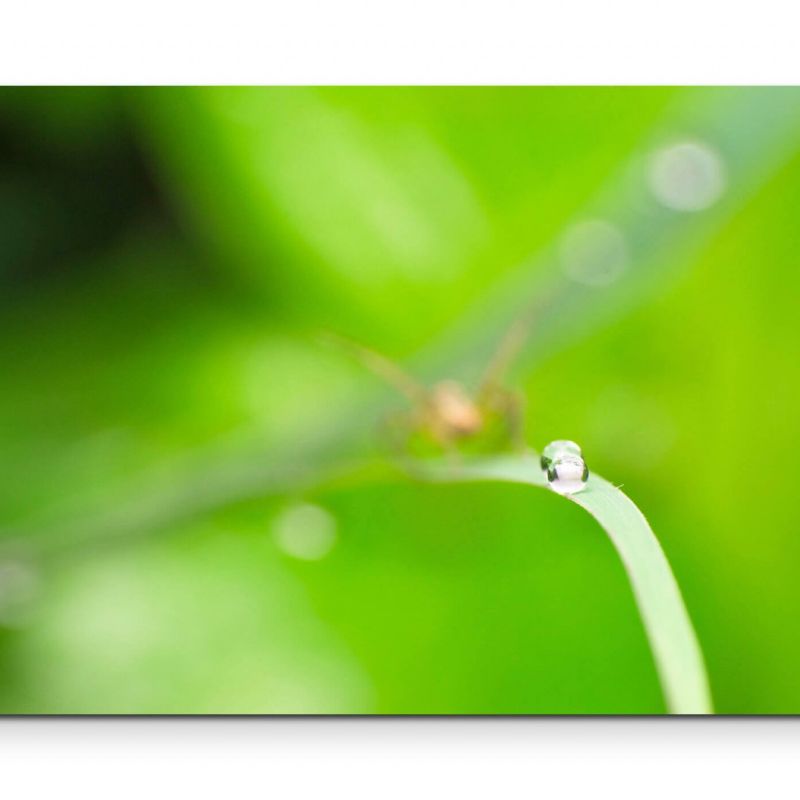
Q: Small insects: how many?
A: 1